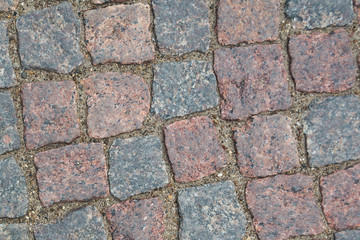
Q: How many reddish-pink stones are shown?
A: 12